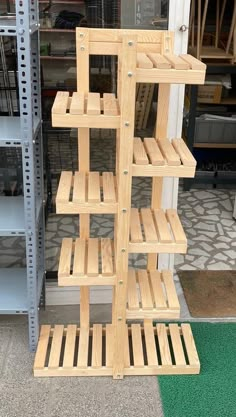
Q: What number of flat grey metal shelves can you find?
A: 4